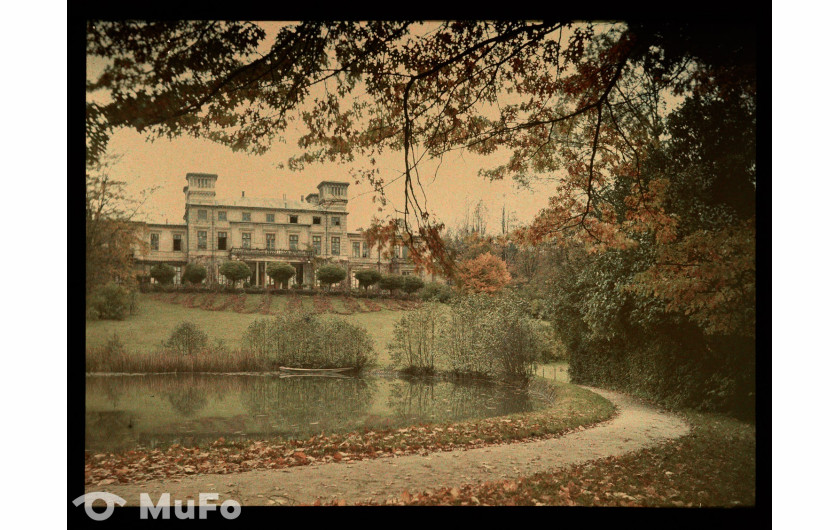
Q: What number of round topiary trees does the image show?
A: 8